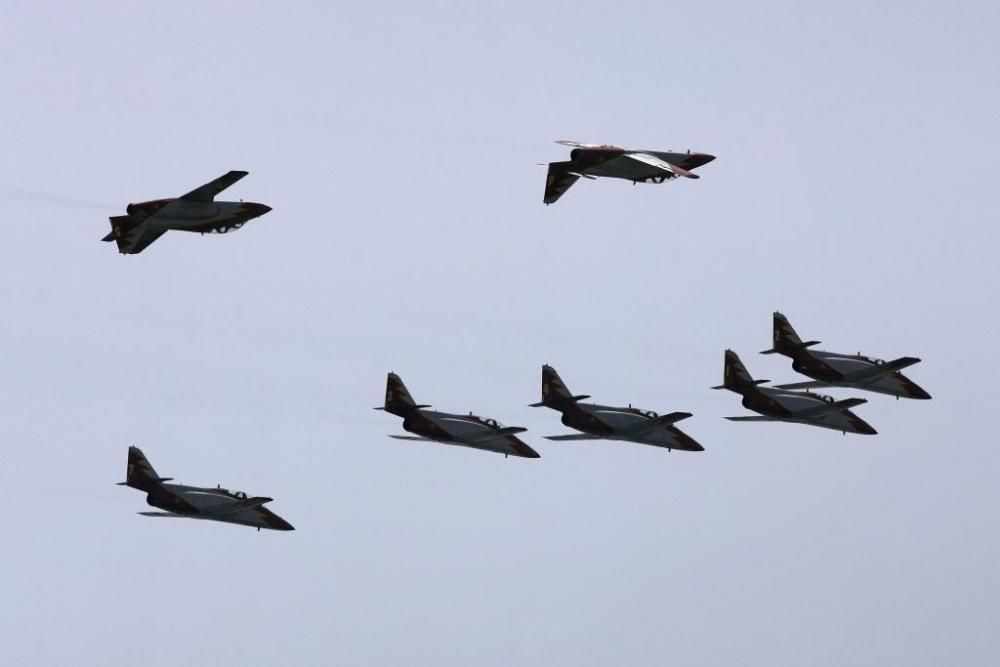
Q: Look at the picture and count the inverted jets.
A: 2